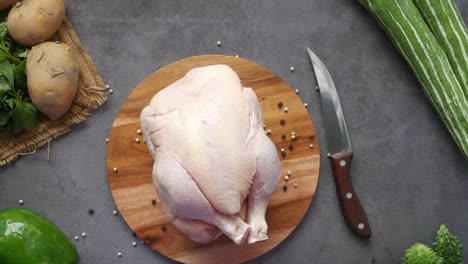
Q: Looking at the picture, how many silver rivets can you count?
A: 3